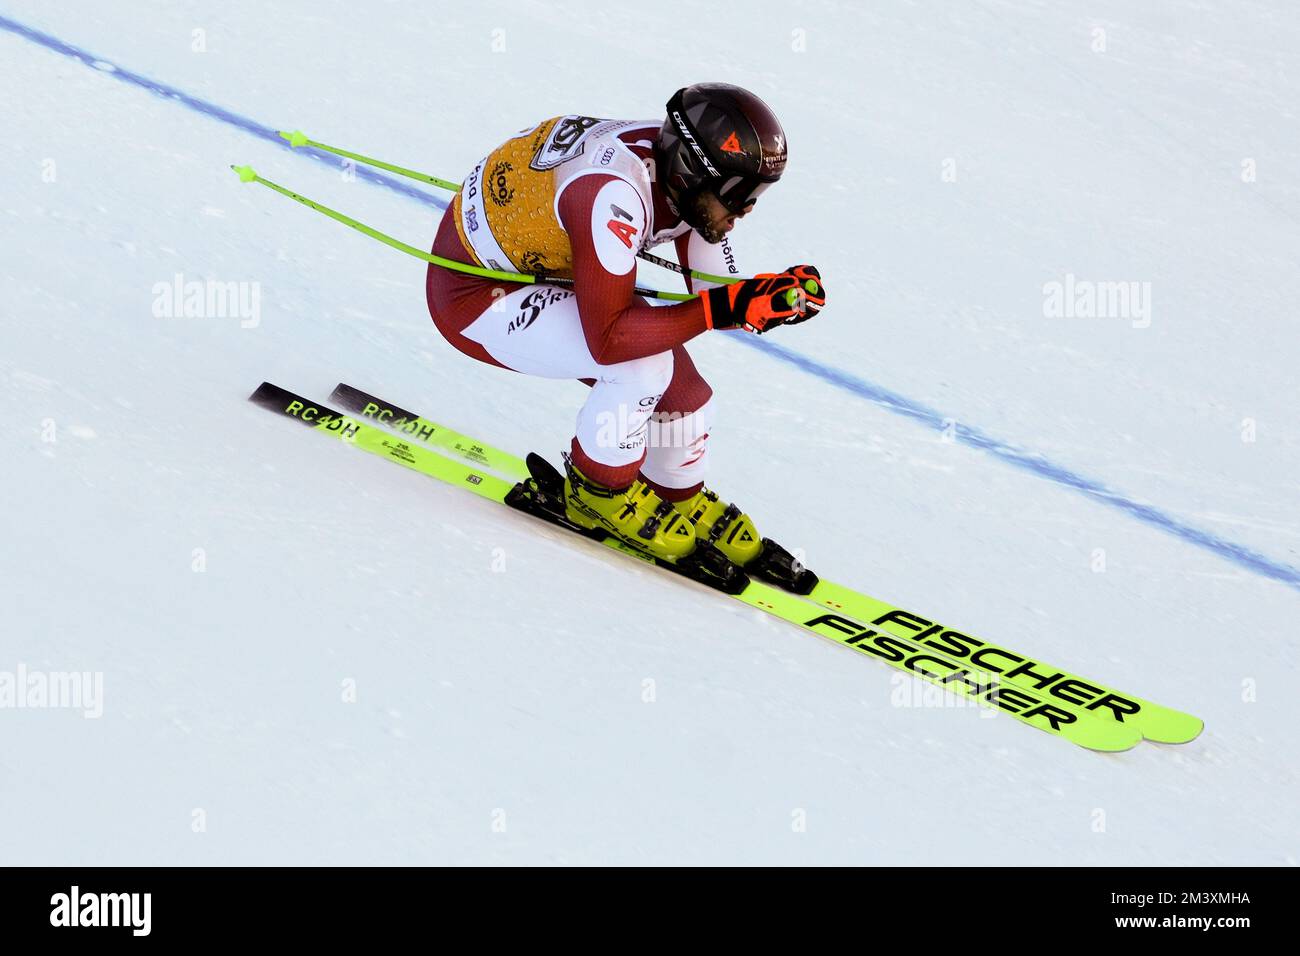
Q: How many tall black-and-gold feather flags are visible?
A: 0